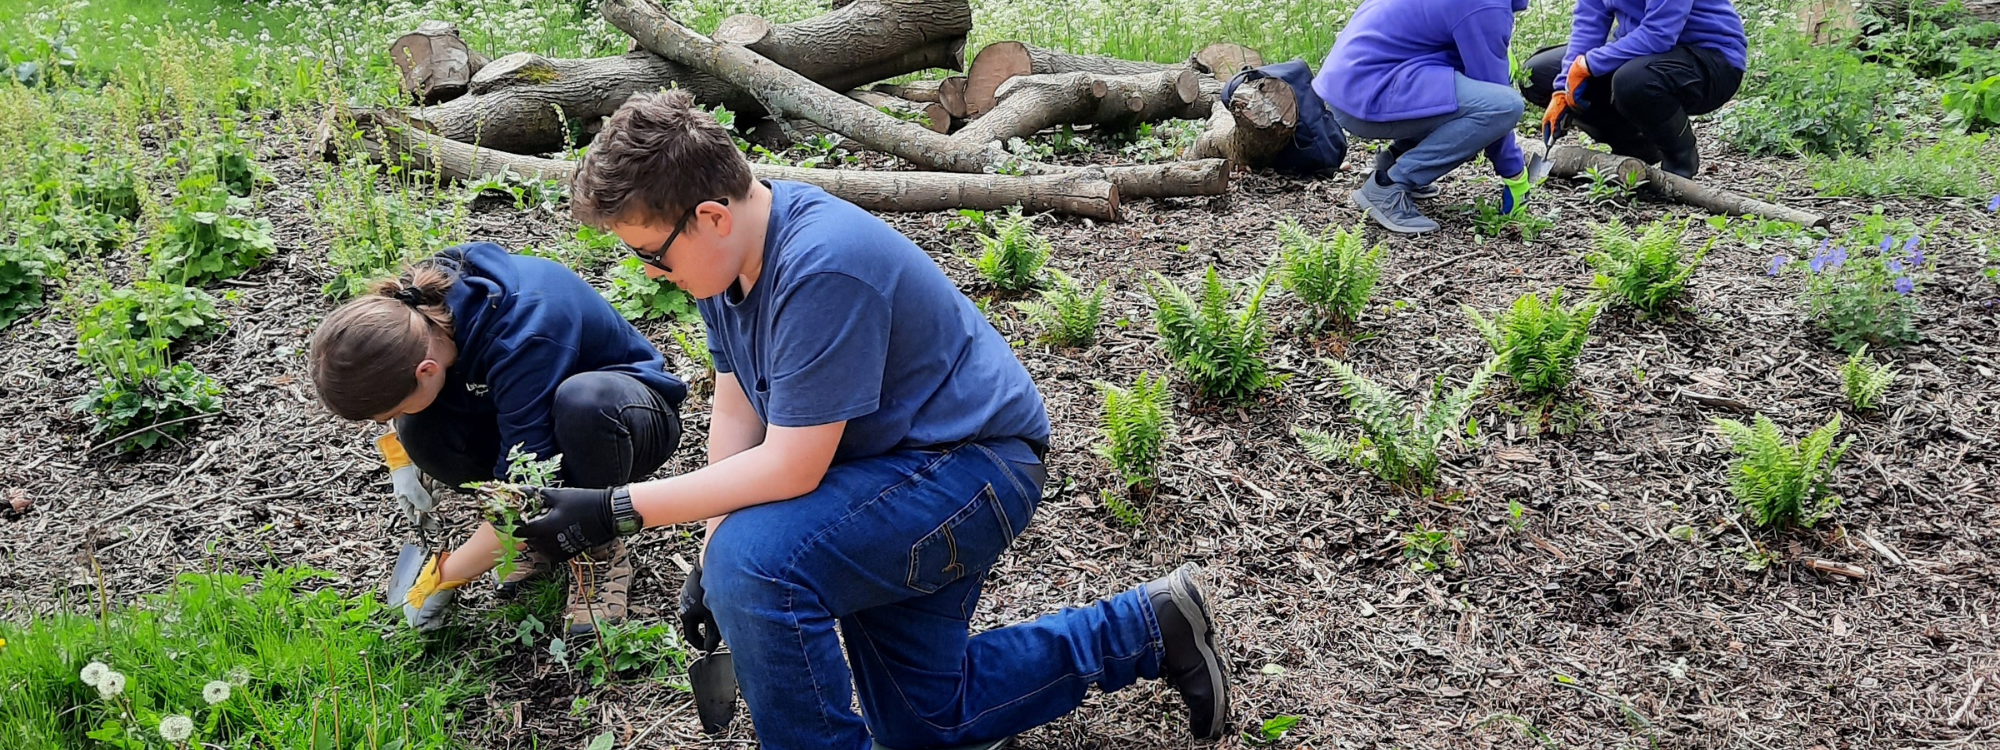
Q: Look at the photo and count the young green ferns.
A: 10